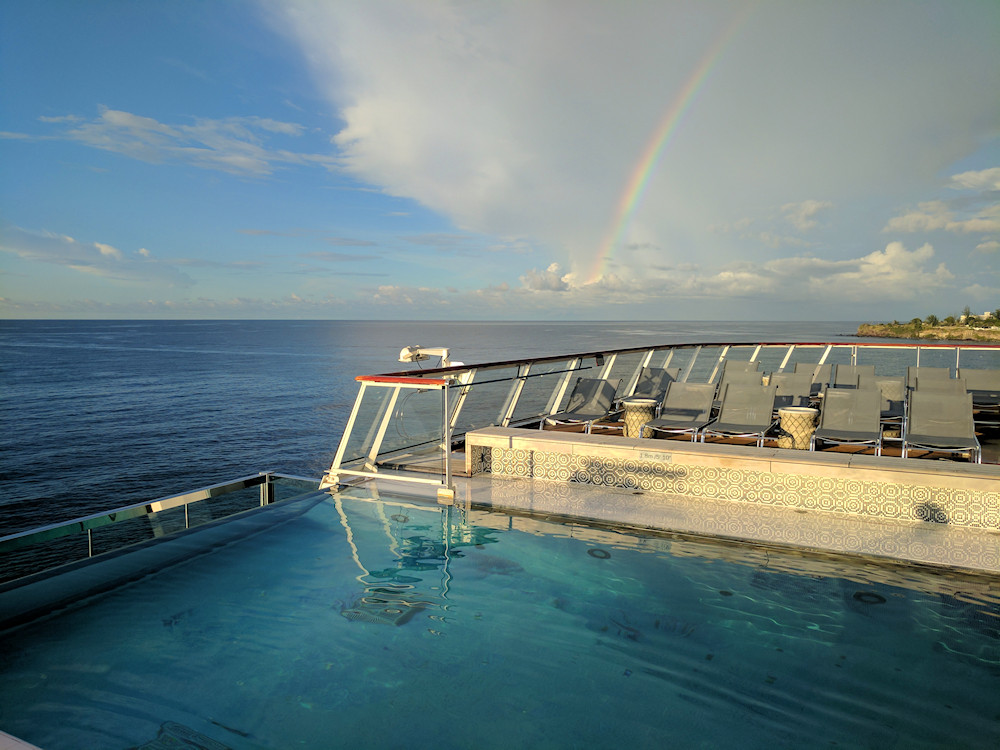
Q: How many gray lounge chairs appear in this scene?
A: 15